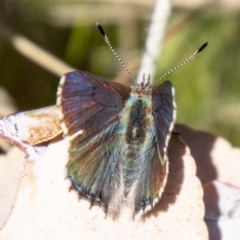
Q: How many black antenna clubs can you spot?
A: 2